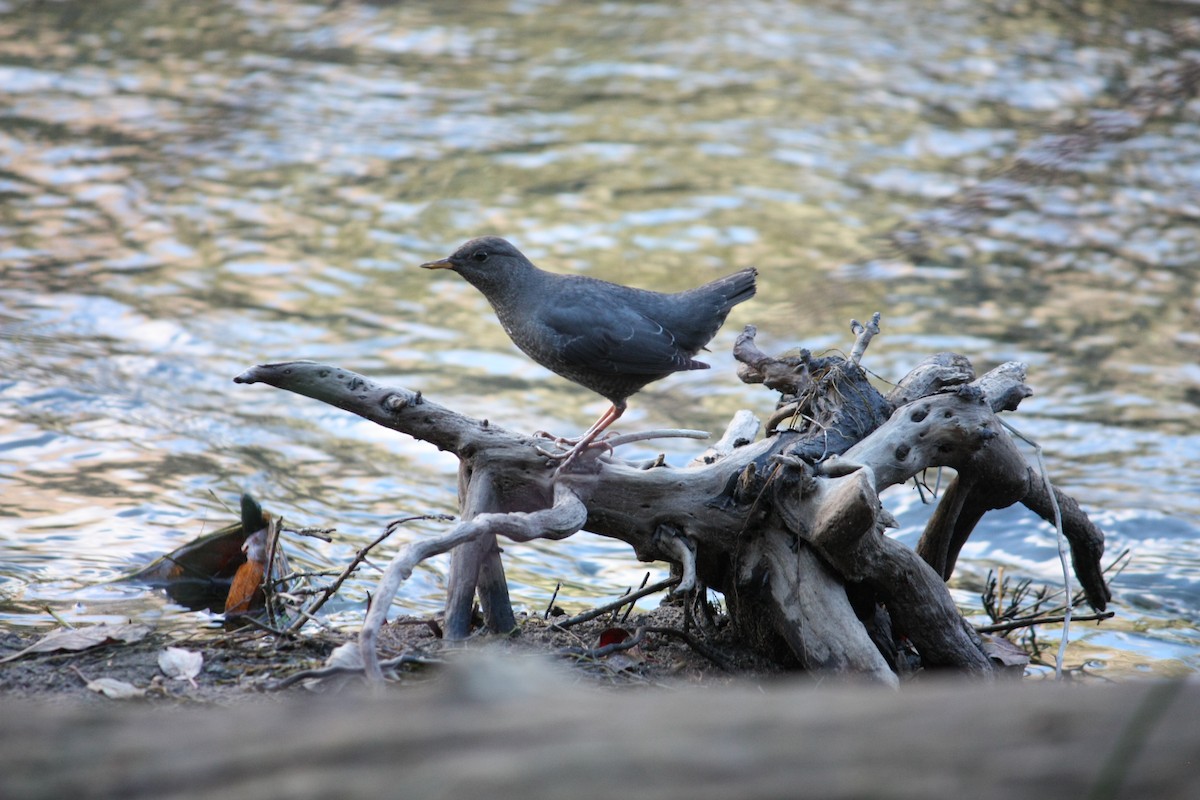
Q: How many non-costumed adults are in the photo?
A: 0